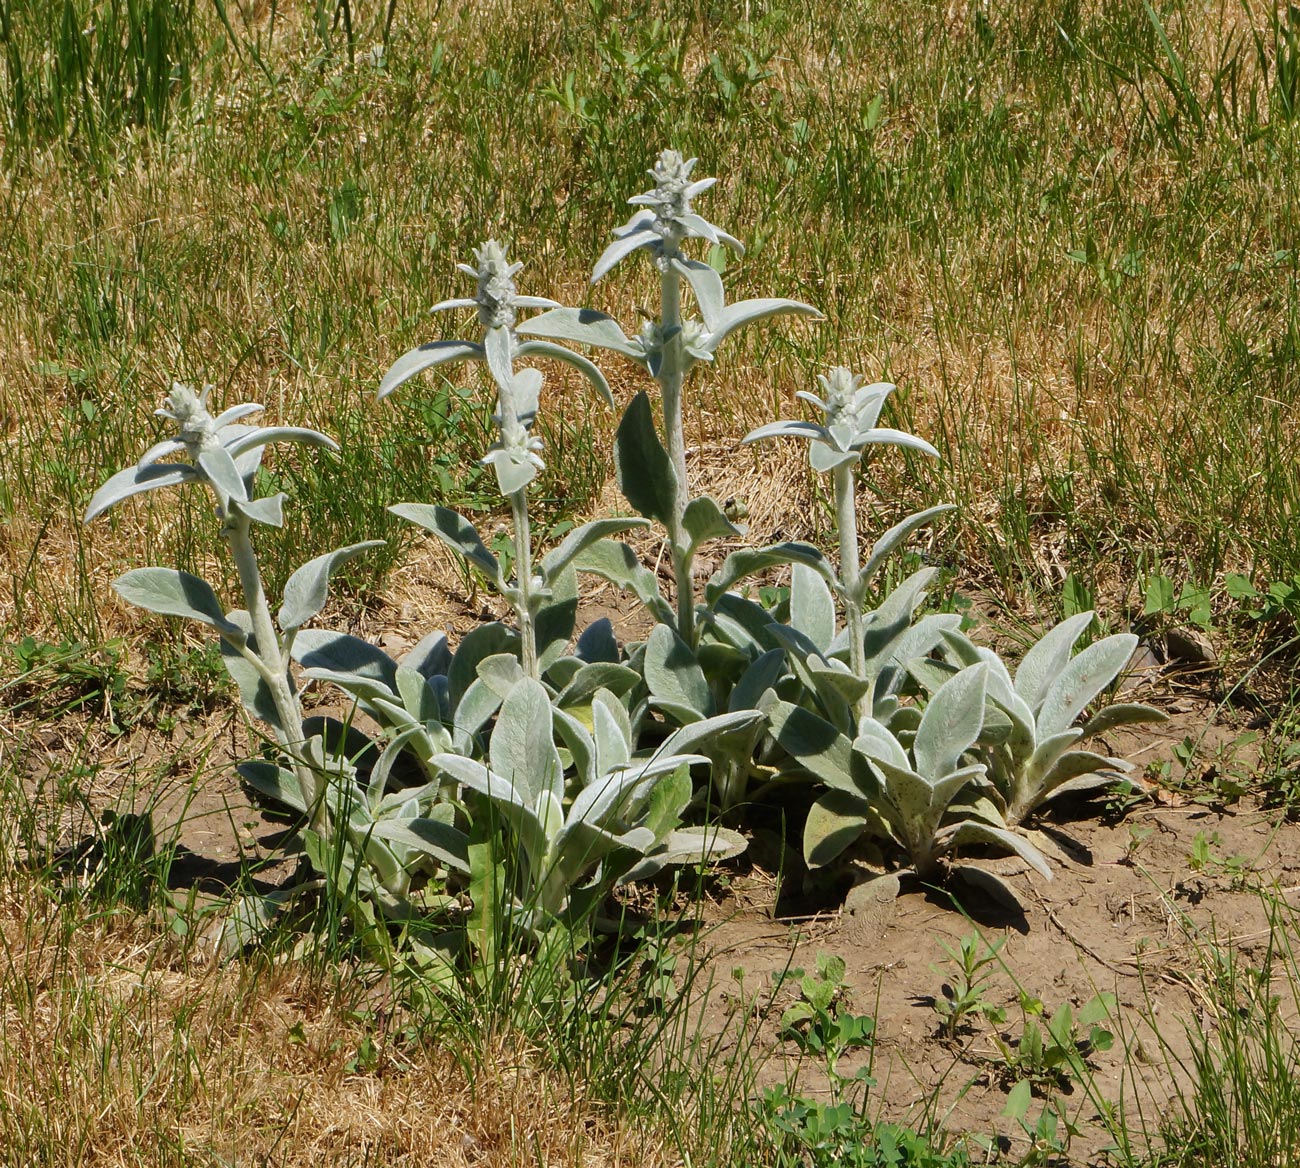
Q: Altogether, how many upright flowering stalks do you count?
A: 4